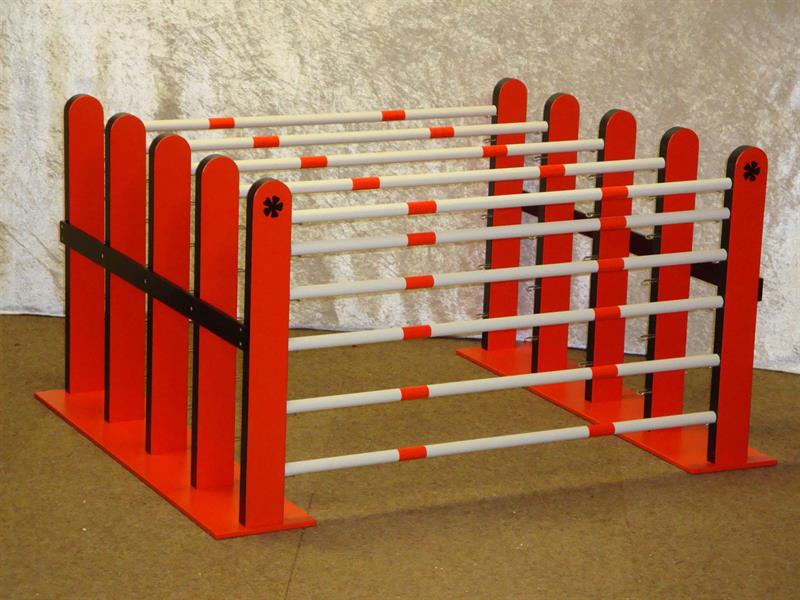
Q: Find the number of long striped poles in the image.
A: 10